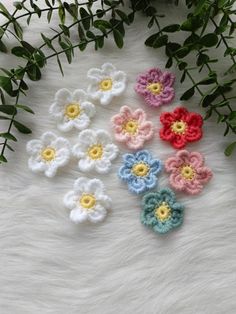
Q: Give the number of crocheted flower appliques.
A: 11